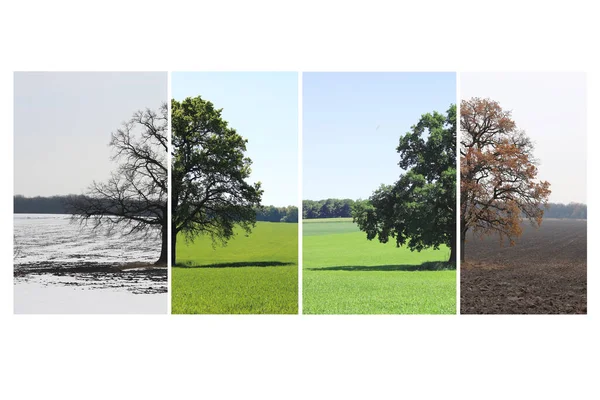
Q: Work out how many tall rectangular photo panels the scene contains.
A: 4